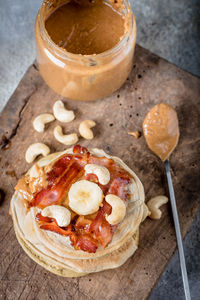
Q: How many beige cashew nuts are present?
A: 9